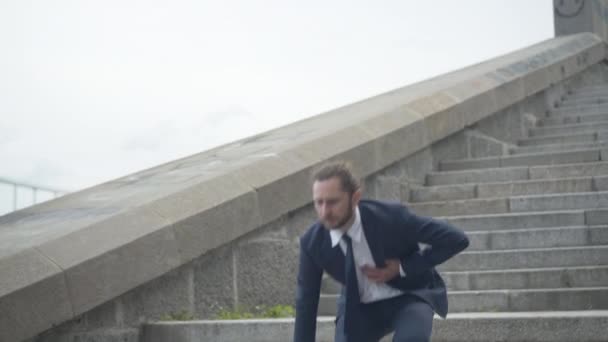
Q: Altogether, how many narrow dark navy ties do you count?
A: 1